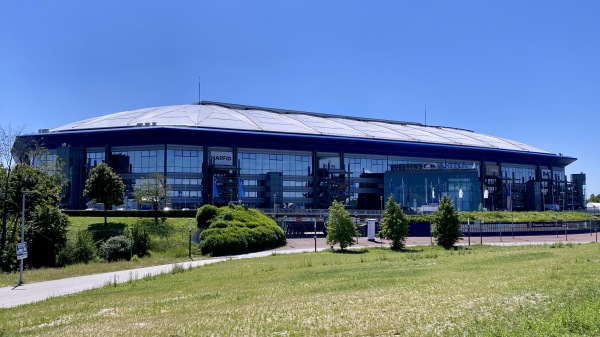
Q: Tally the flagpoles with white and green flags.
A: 3